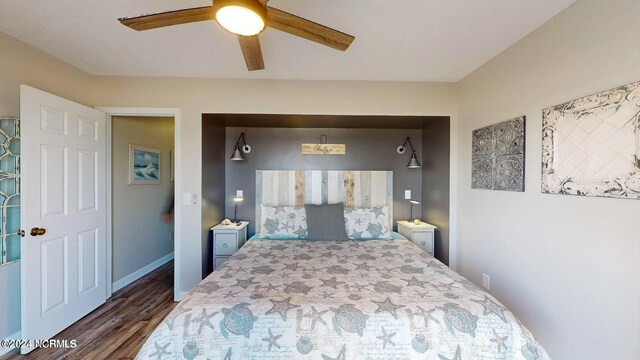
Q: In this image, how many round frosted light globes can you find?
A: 1